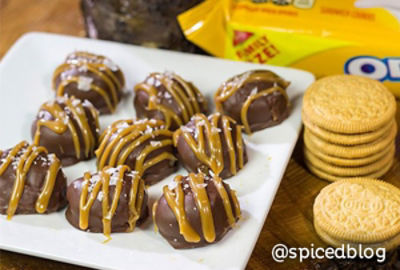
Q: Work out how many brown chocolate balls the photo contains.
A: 9